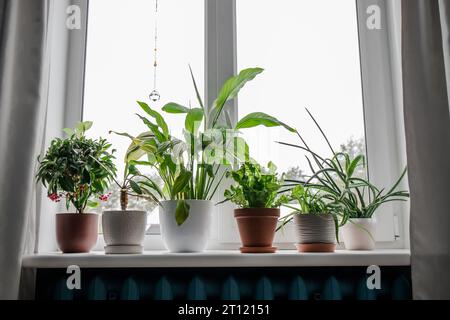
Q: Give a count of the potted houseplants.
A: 6